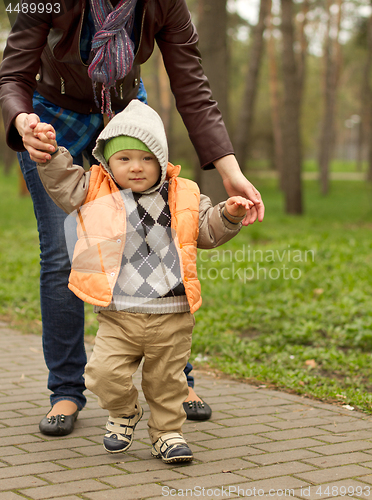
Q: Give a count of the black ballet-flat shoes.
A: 2